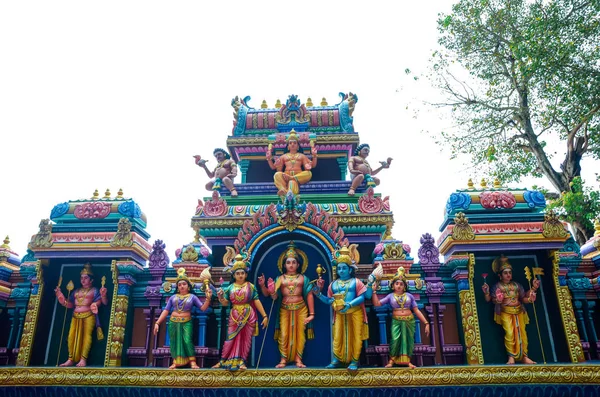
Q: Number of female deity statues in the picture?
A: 3